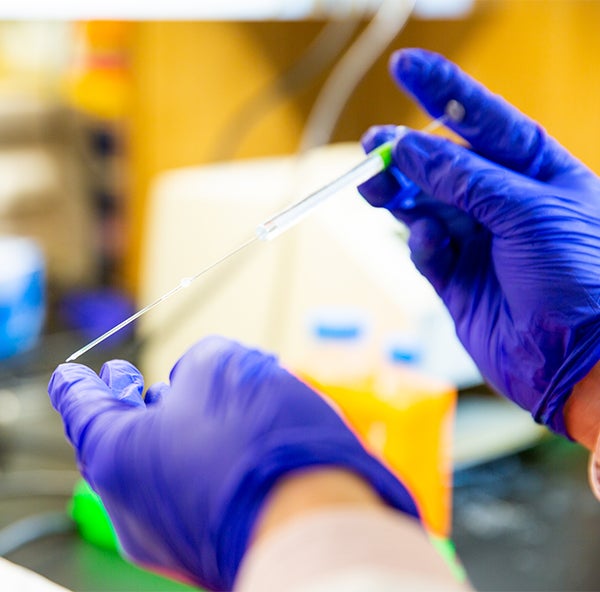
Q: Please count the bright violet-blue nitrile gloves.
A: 2